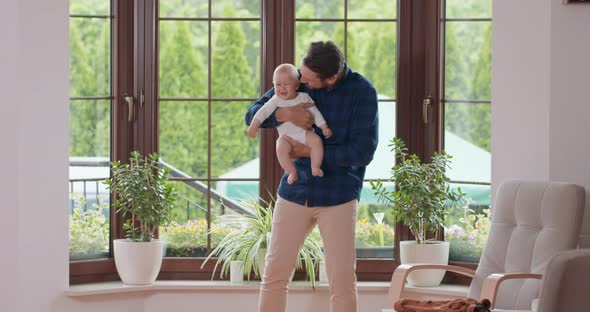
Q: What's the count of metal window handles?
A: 2